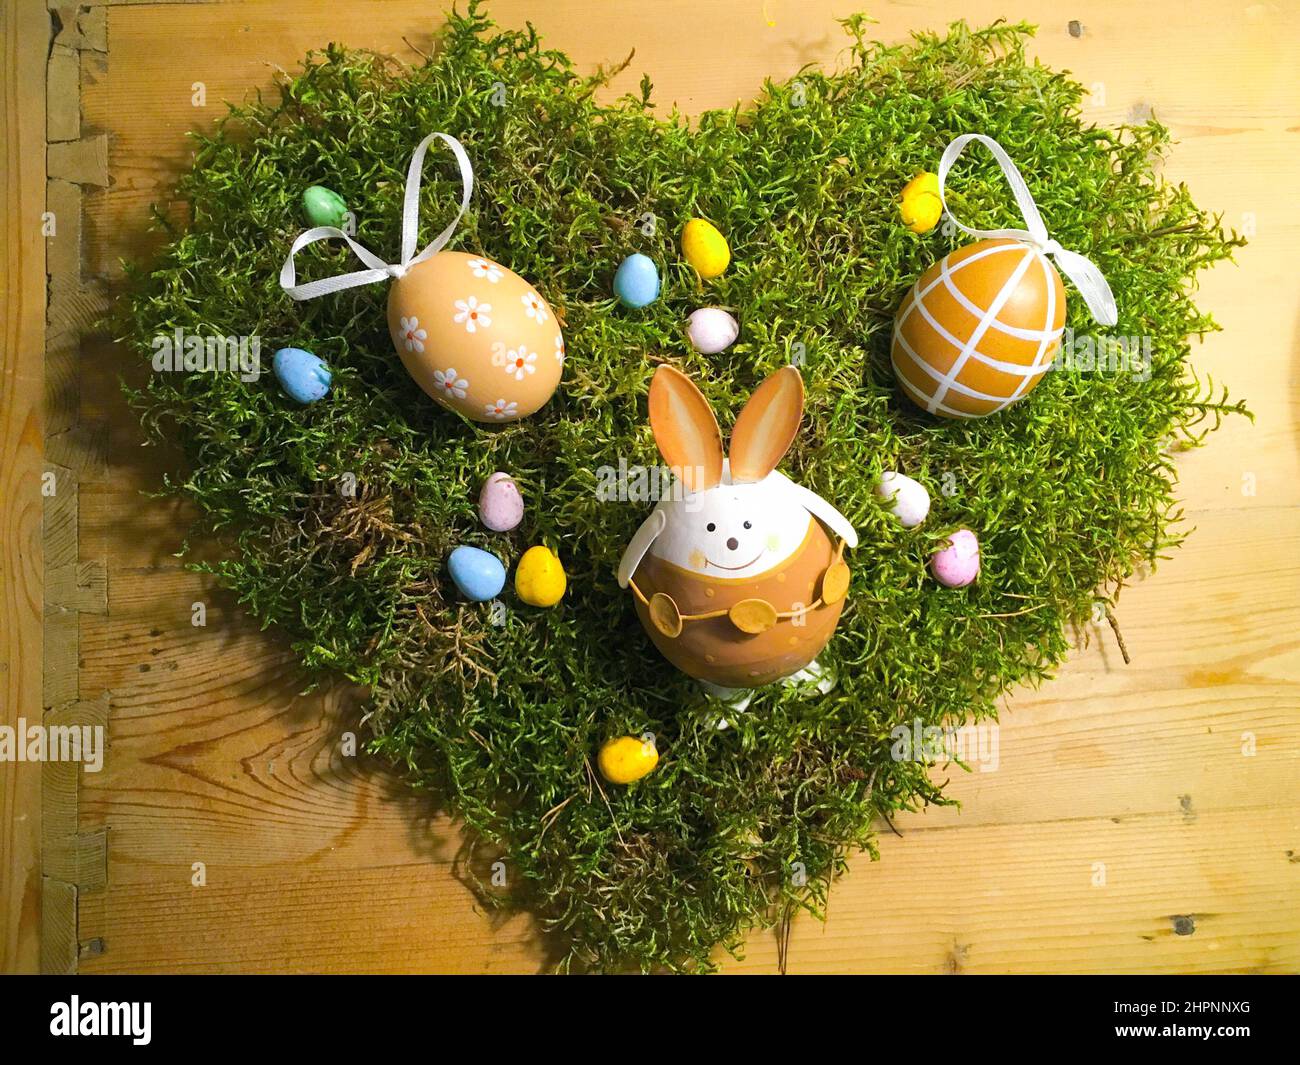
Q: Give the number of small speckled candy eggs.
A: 12